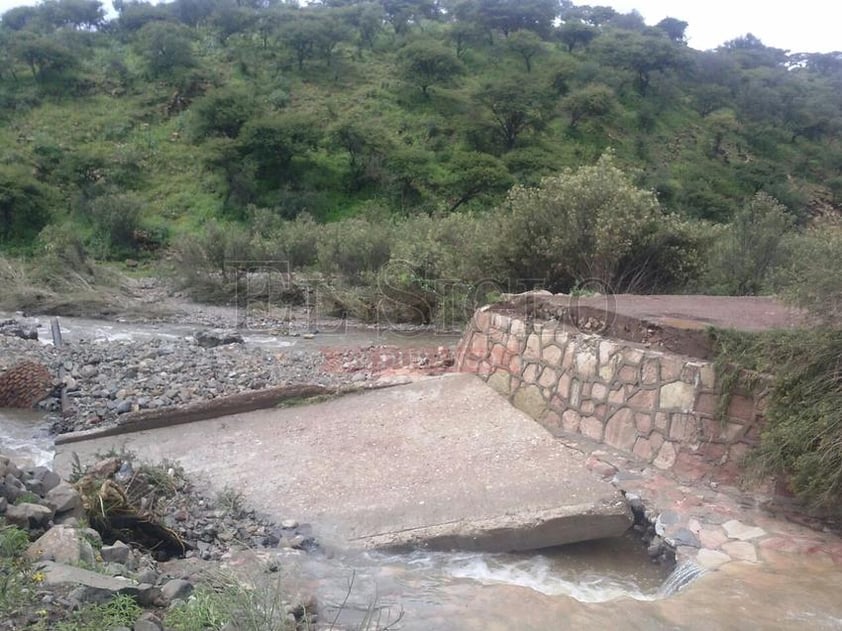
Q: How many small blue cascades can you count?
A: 1